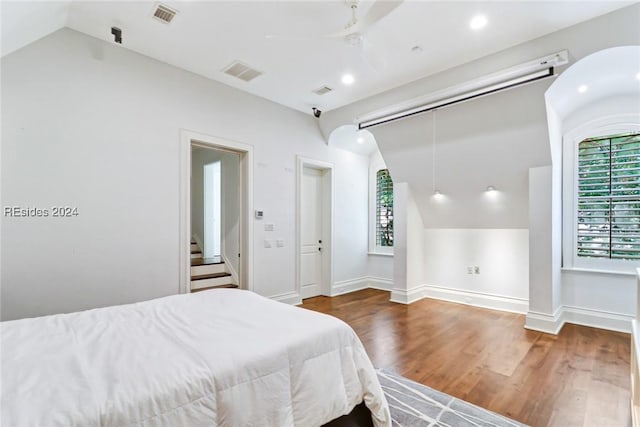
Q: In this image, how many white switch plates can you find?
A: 3